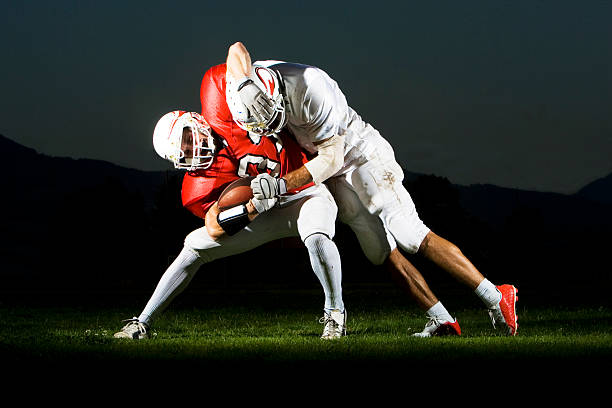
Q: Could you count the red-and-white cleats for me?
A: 2